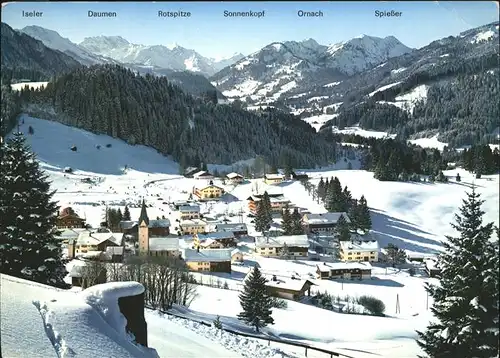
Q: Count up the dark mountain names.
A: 6